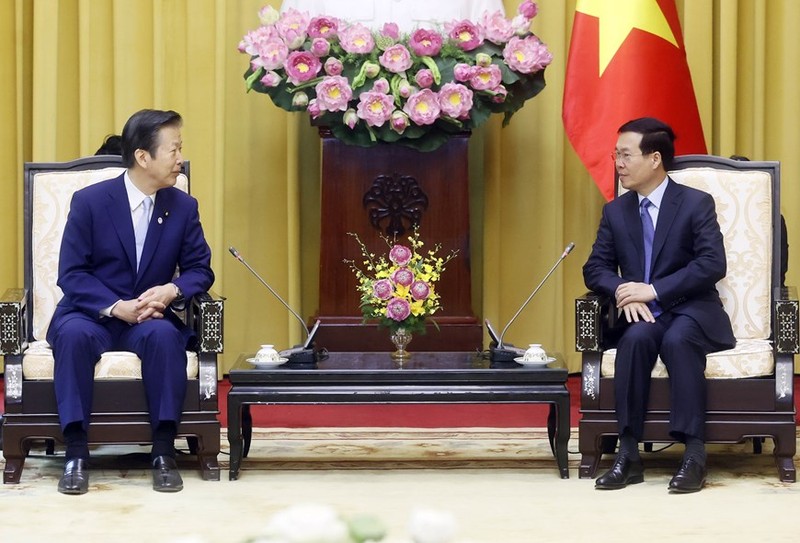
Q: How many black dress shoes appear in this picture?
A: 4